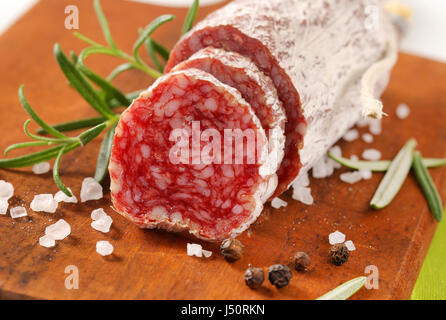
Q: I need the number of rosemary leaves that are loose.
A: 4